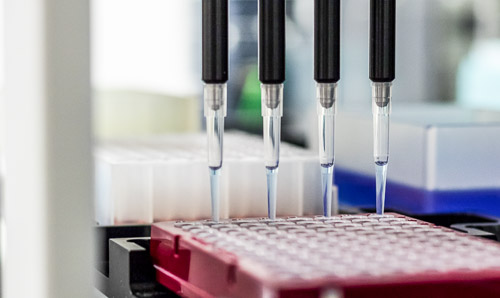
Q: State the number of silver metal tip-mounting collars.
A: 4